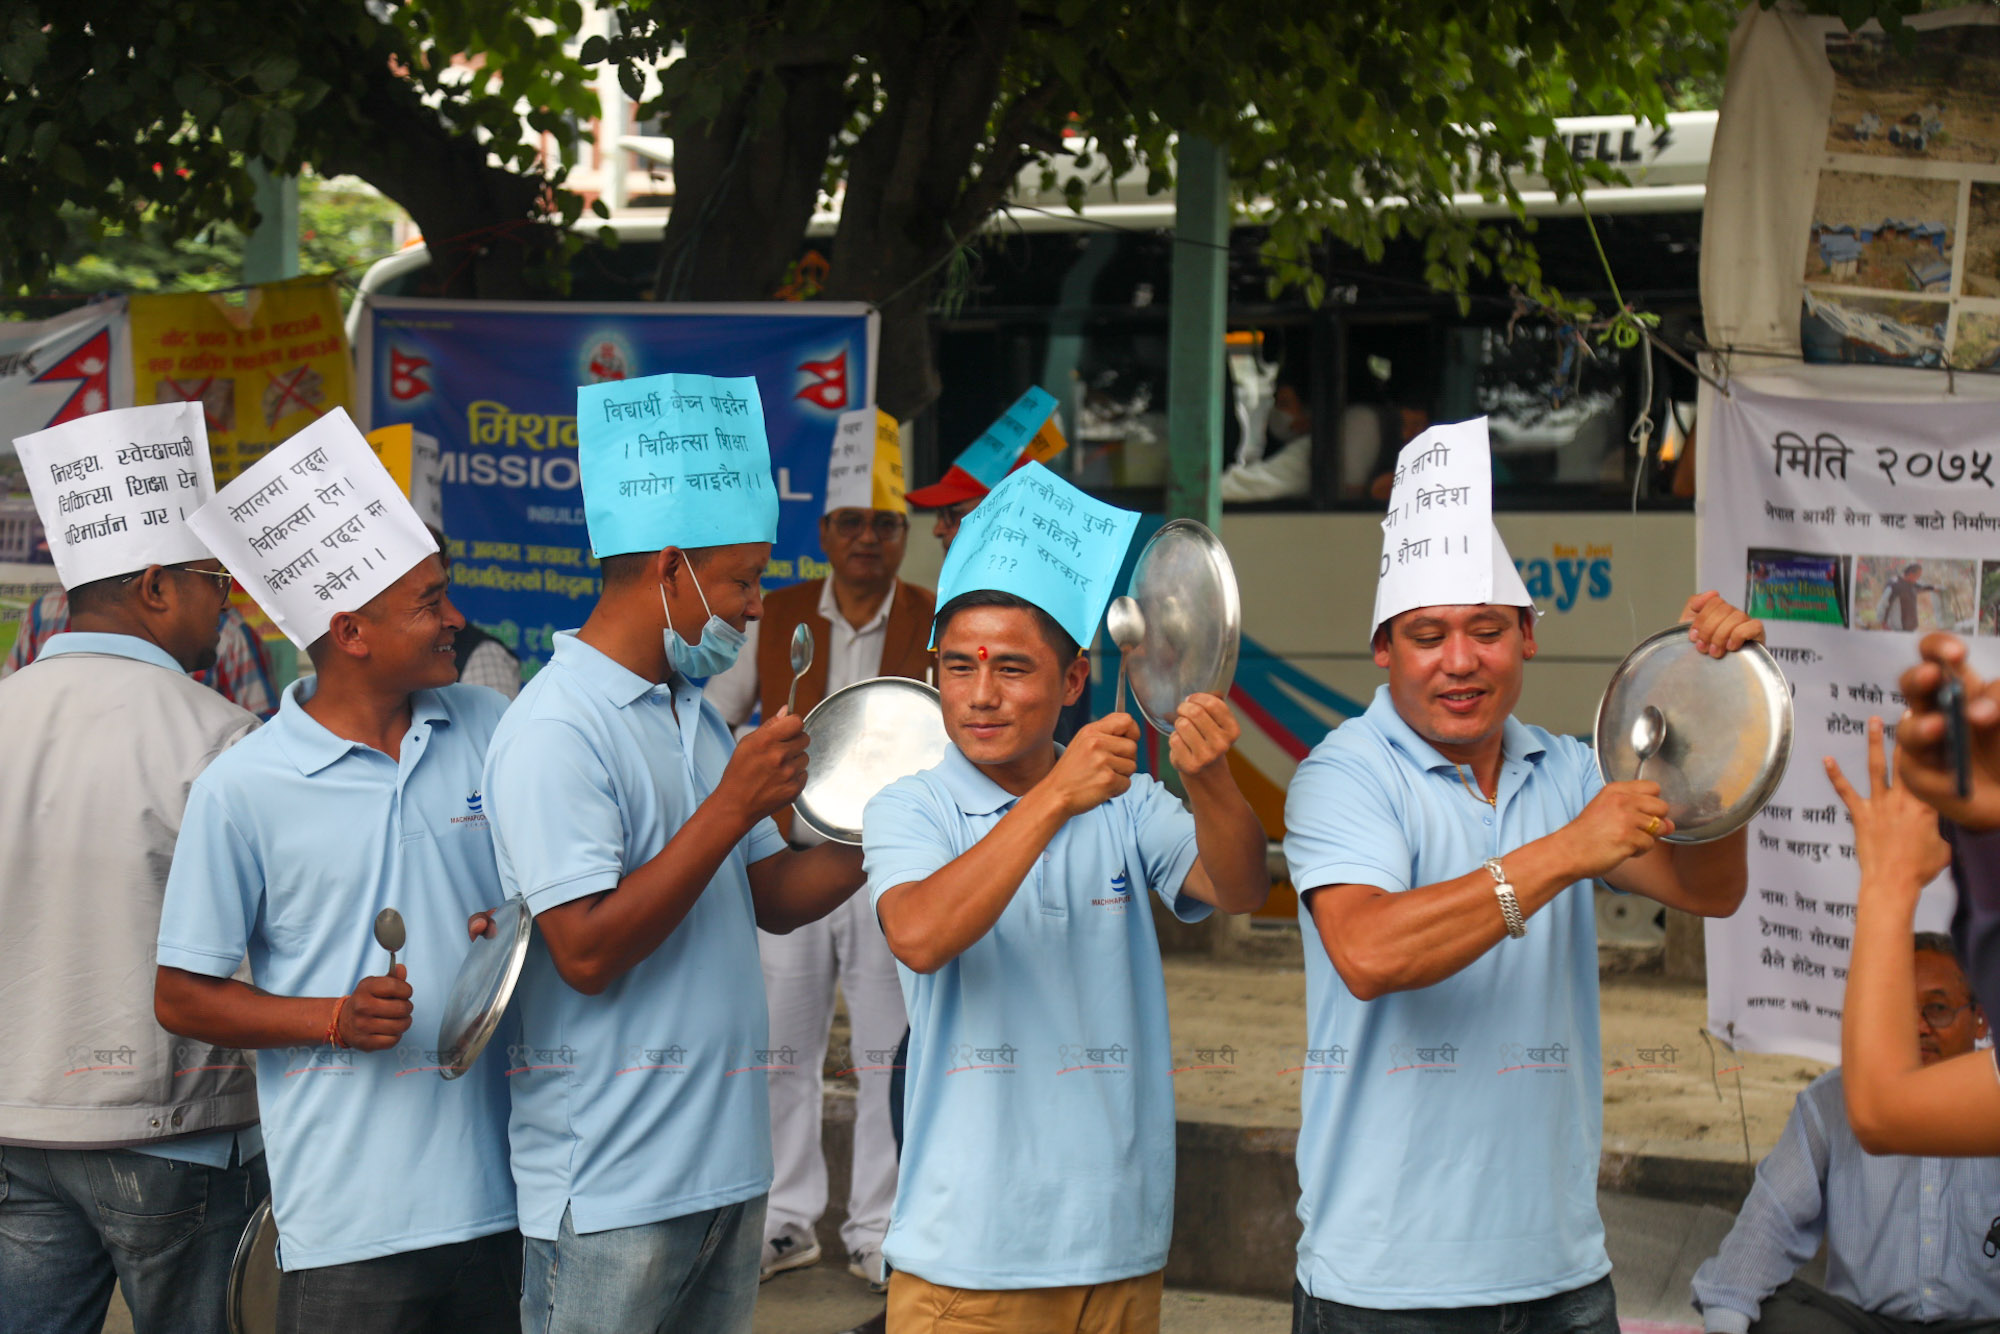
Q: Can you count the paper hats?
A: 8